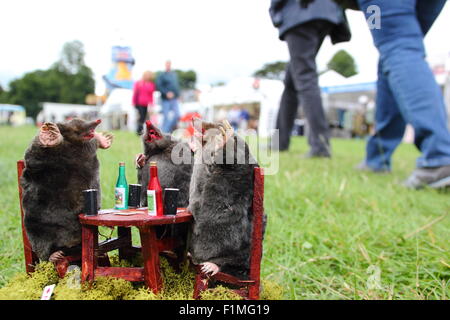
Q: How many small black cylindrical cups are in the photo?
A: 3